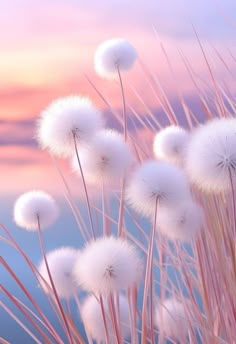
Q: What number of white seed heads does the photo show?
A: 12